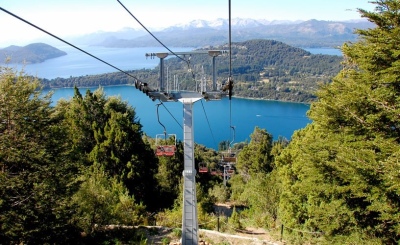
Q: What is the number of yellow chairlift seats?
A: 0